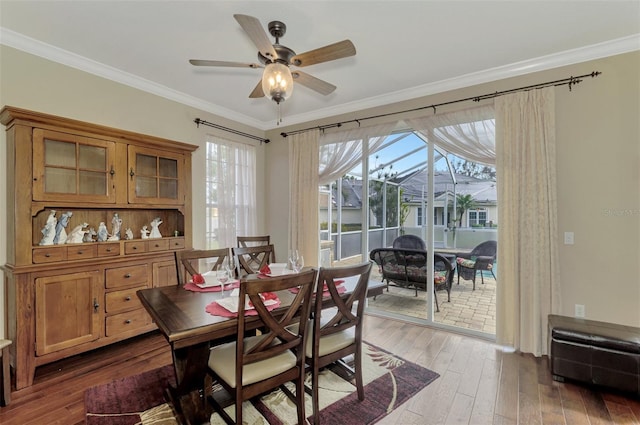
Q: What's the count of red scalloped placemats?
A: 4